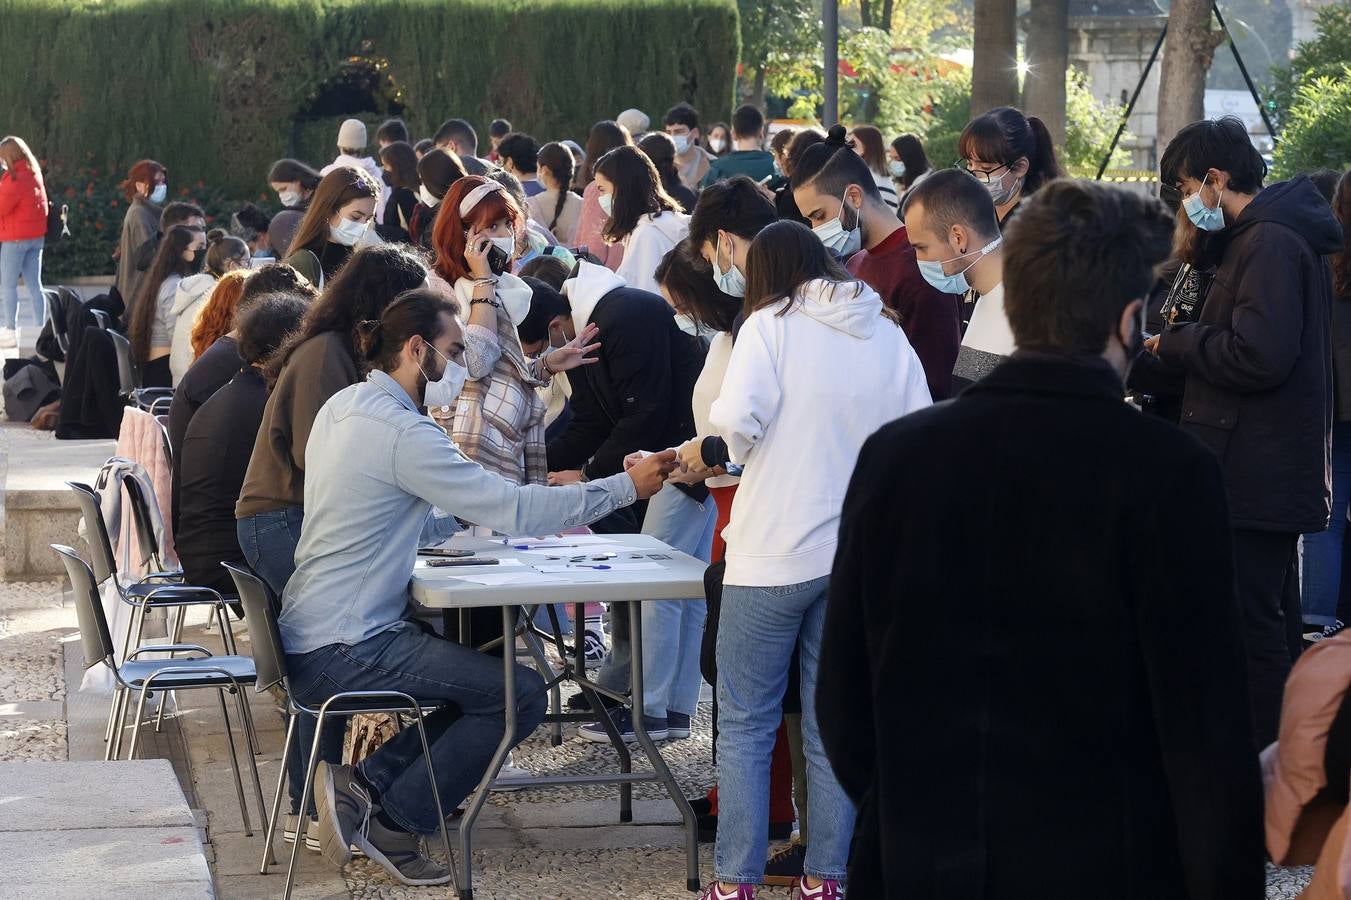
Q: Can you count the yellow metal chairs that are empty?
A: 0